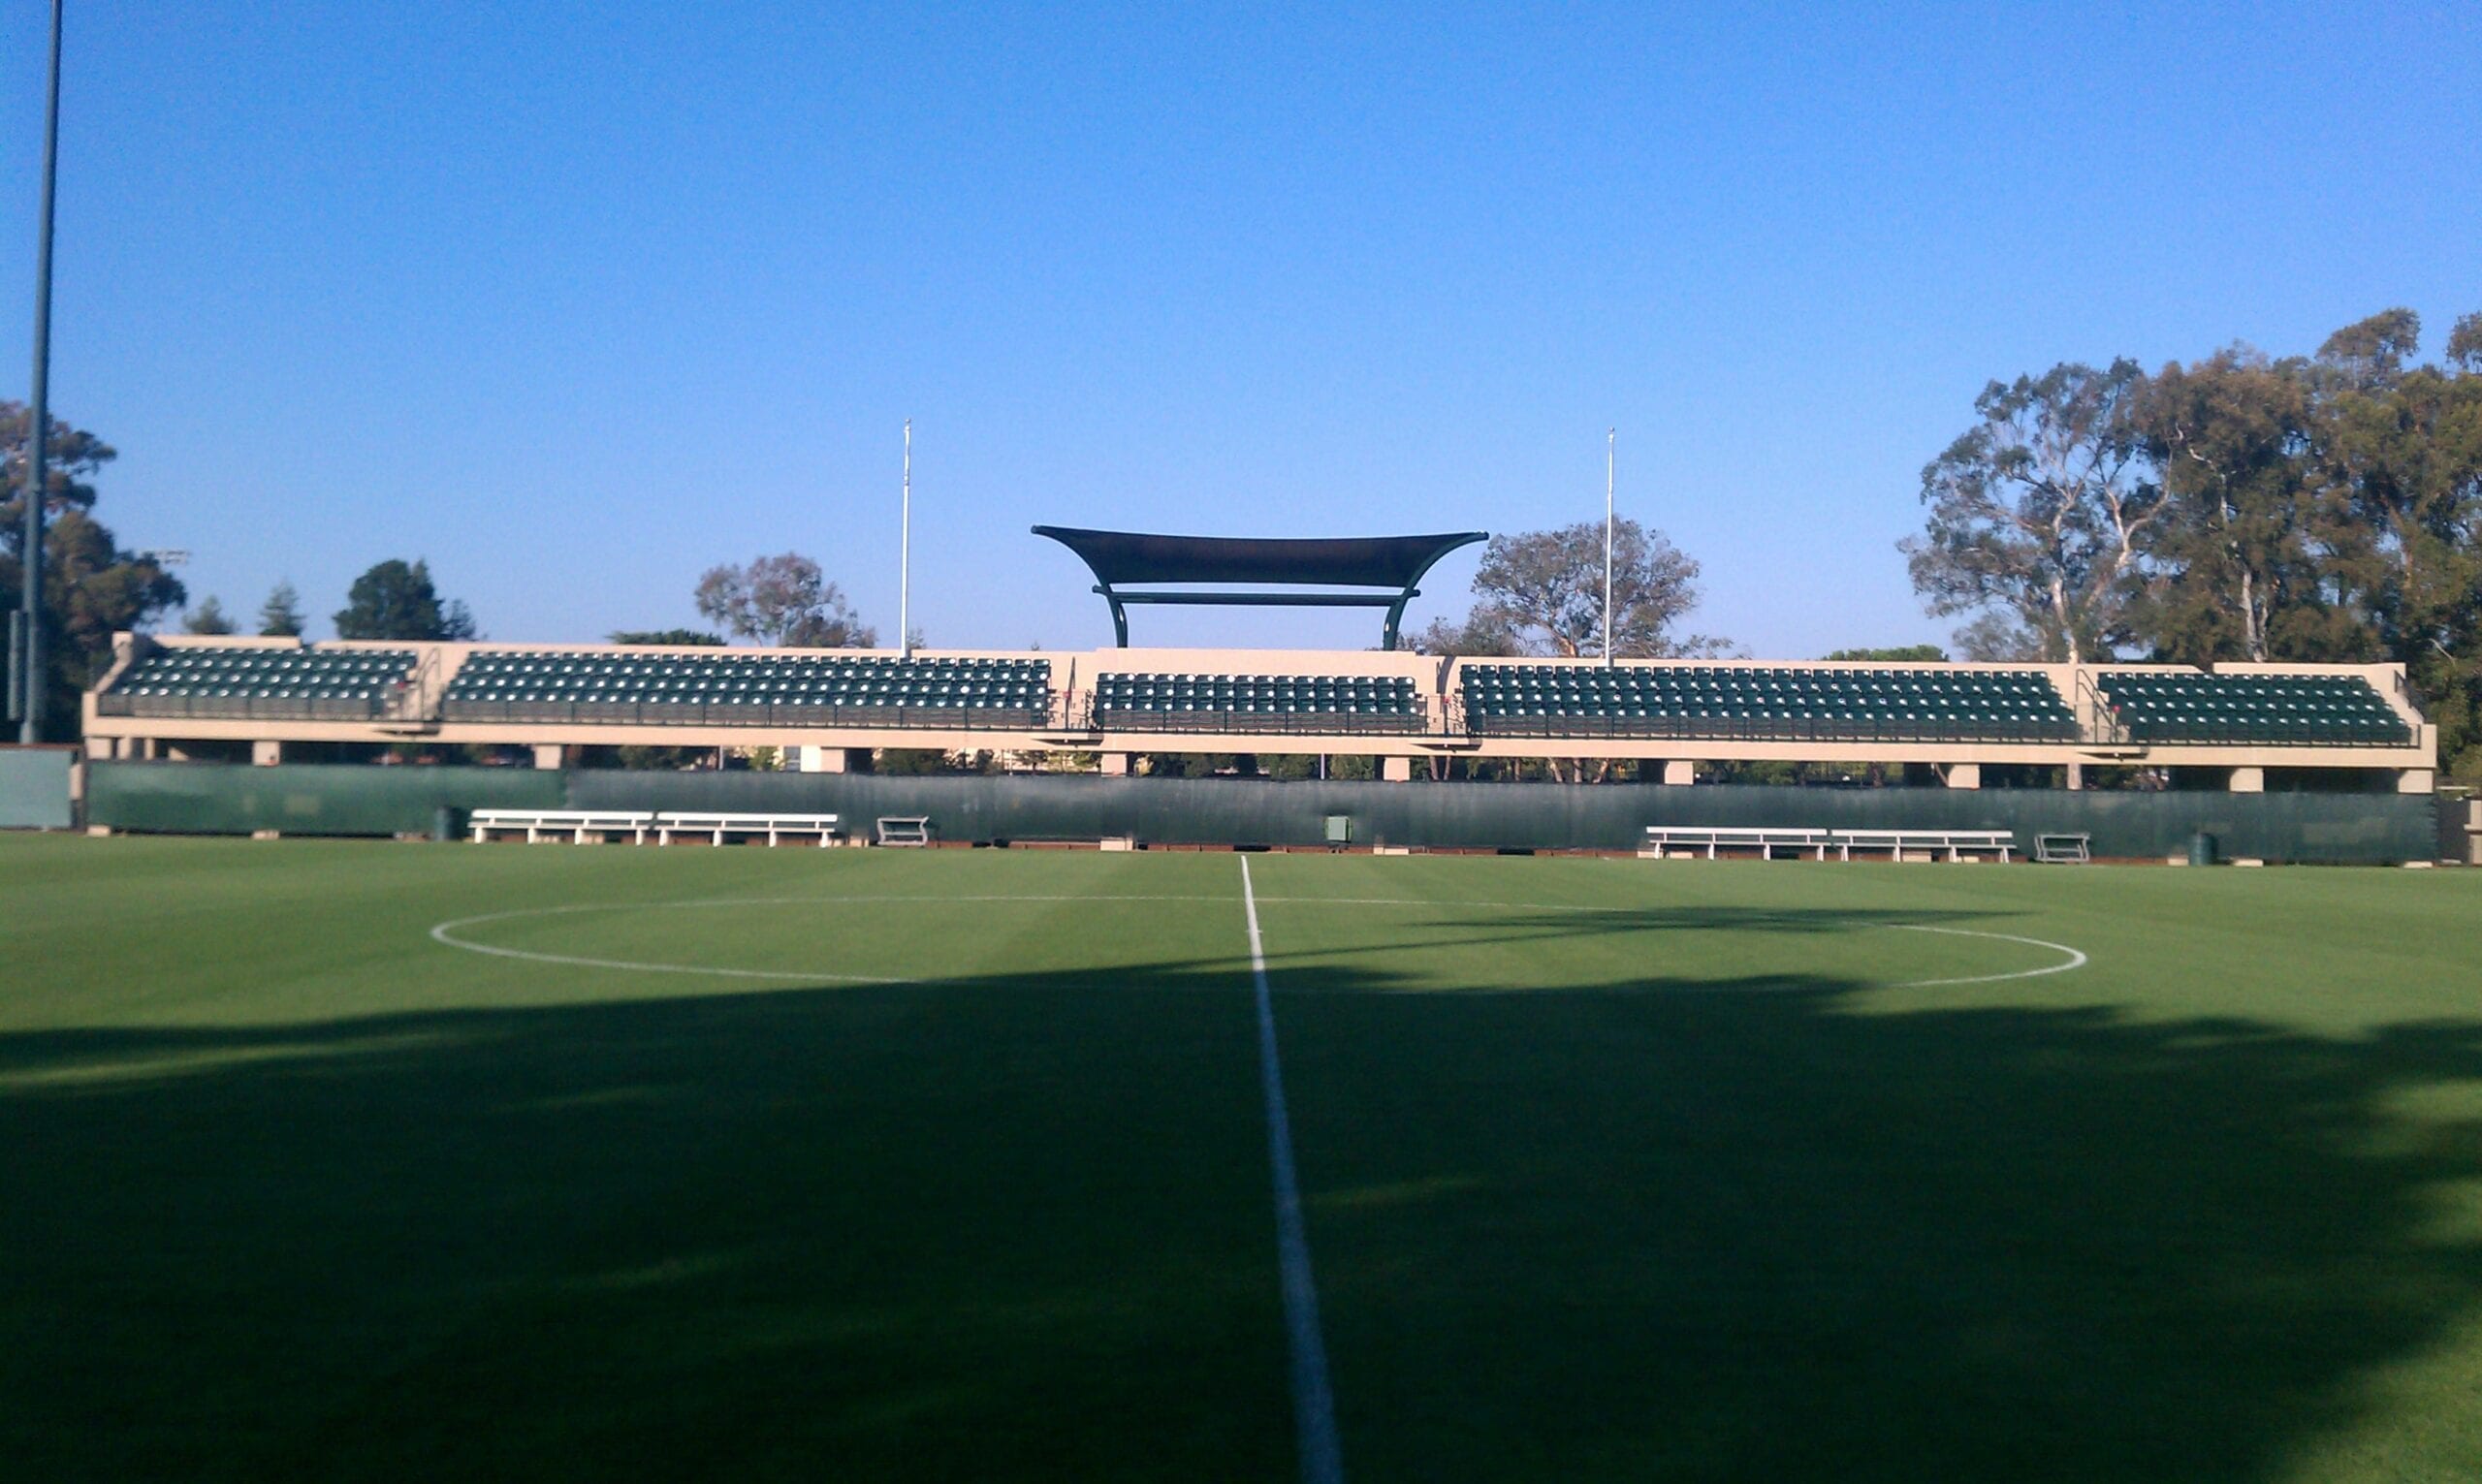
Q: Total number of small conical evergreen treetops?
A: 2